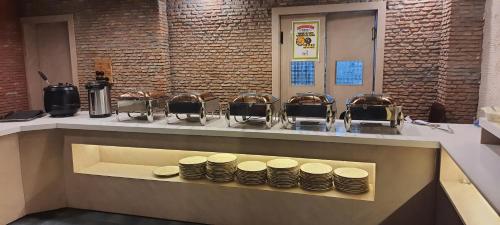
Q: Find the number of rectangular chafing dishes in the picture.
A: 5